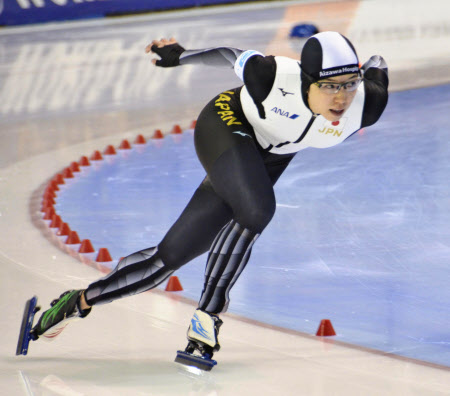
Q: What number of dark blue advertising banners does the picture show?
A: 1